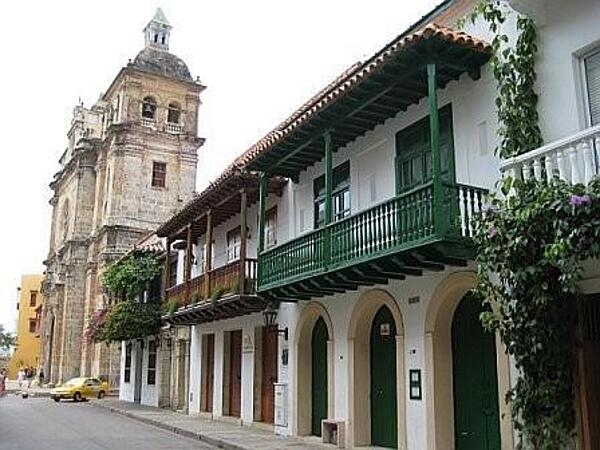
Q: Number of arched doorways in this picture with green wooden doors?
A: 3